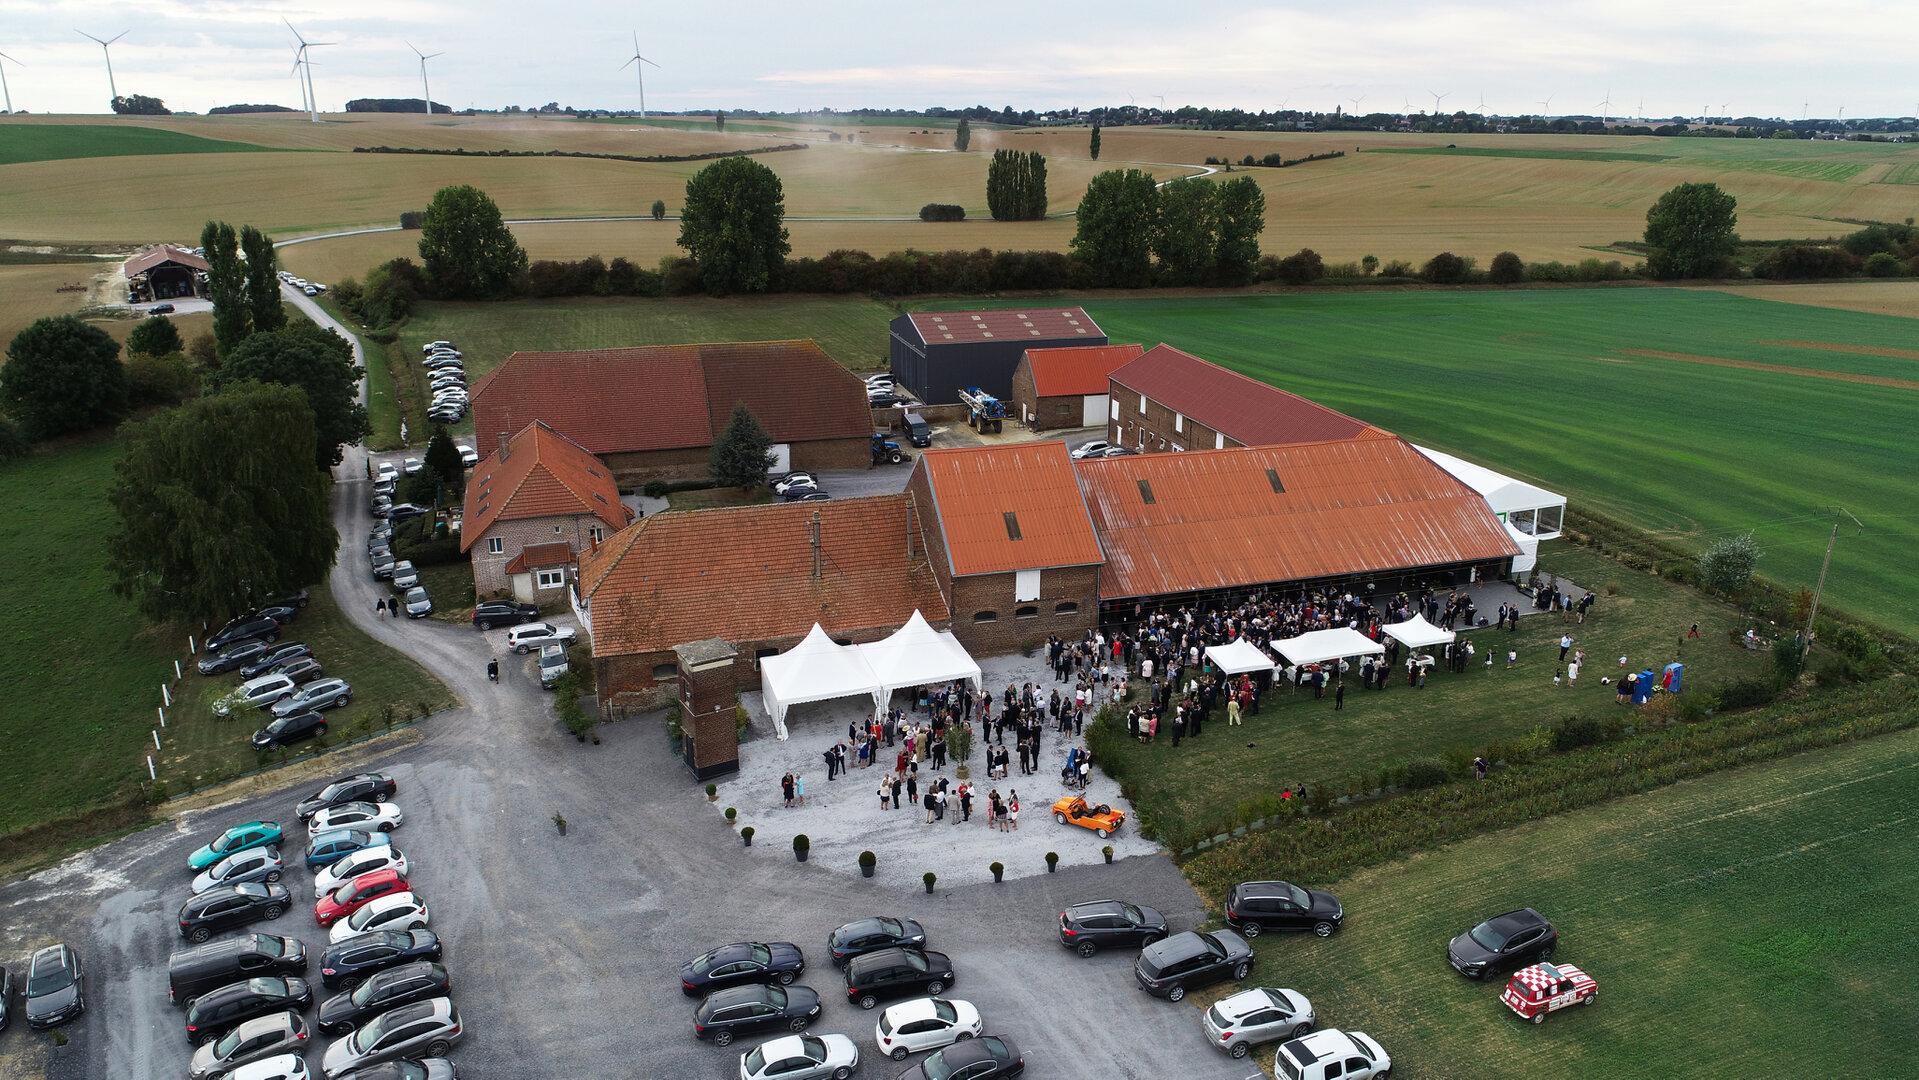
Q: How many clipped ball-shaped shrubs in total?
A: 9